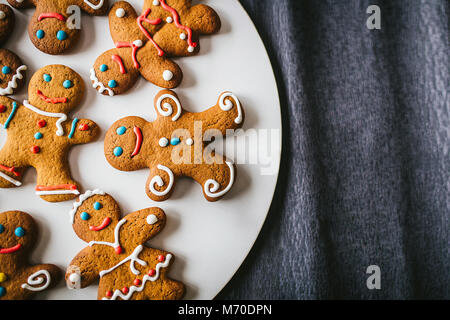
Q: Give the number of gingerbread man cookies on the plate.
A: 7